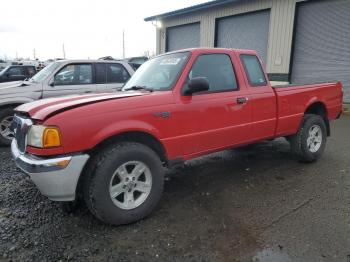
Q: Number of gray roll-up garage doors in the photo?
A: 3